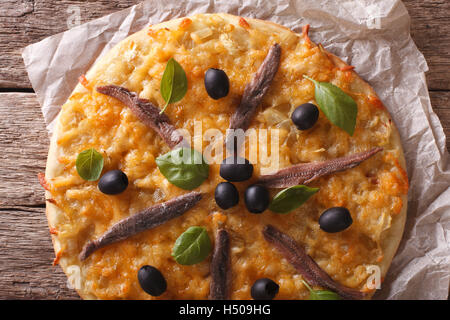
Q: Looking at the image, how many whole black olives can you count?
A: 9